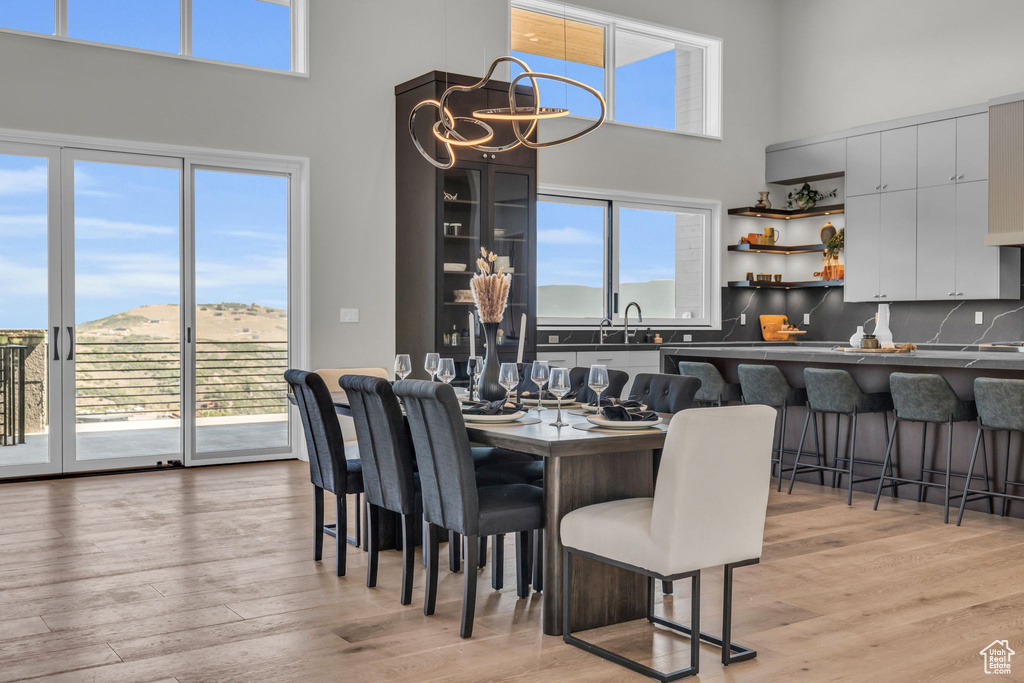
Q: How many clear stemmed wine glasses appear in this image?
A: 8